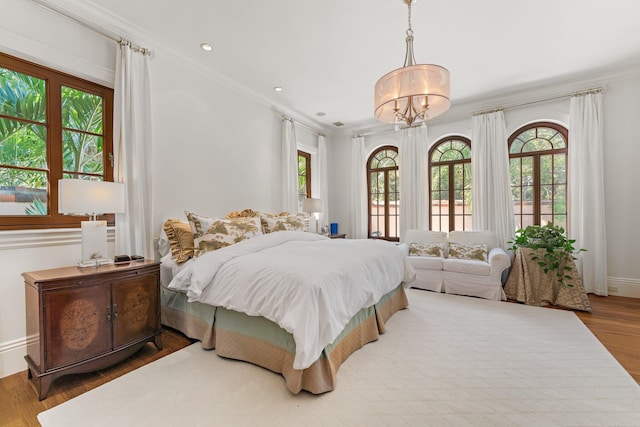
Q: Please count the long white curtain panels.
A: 7